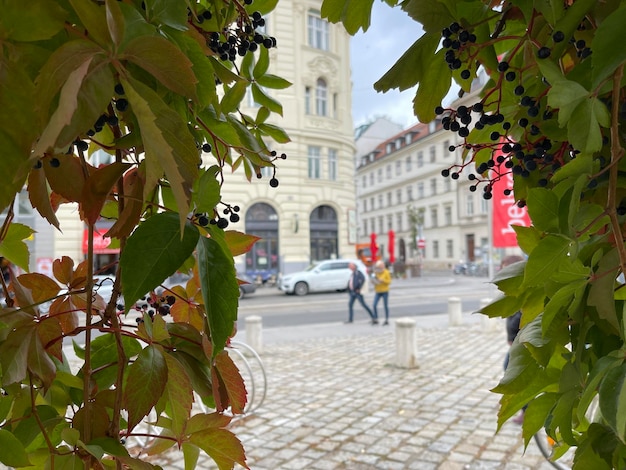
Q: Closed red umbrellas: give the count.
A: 2